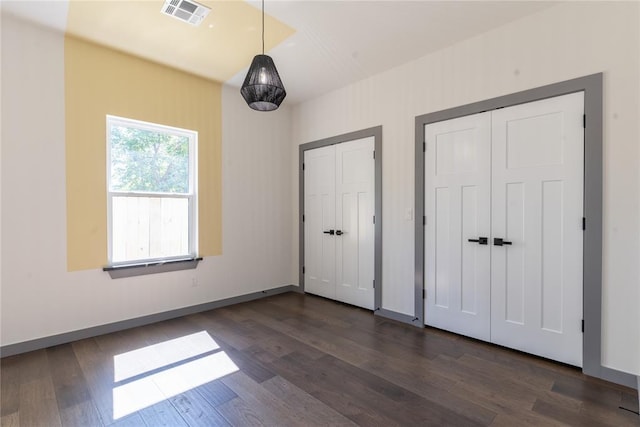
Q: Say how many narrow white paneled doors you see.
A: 4